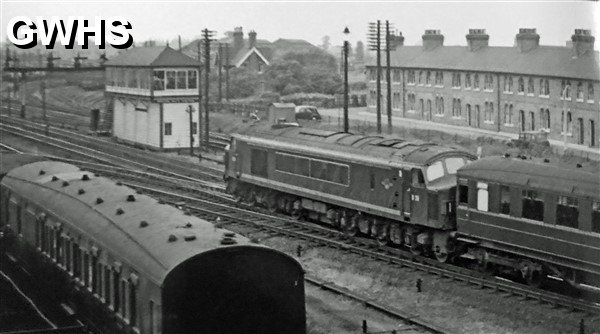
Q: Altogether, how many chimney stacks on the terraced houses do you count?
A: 5